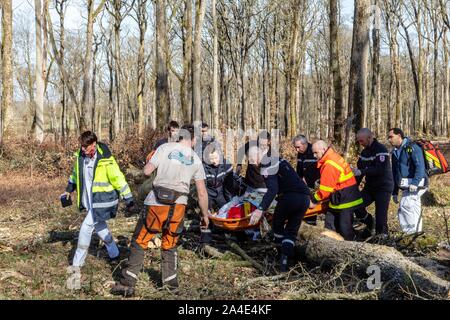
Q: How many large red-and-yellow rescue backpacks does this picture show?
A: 1